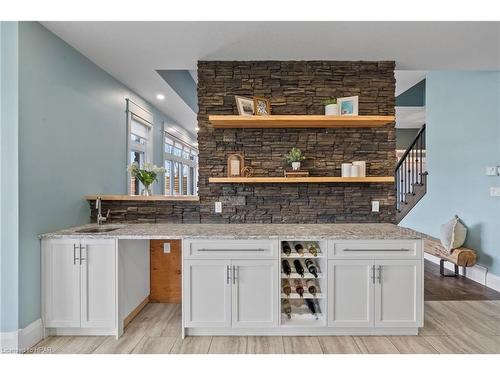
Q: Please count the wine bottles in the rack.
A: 11